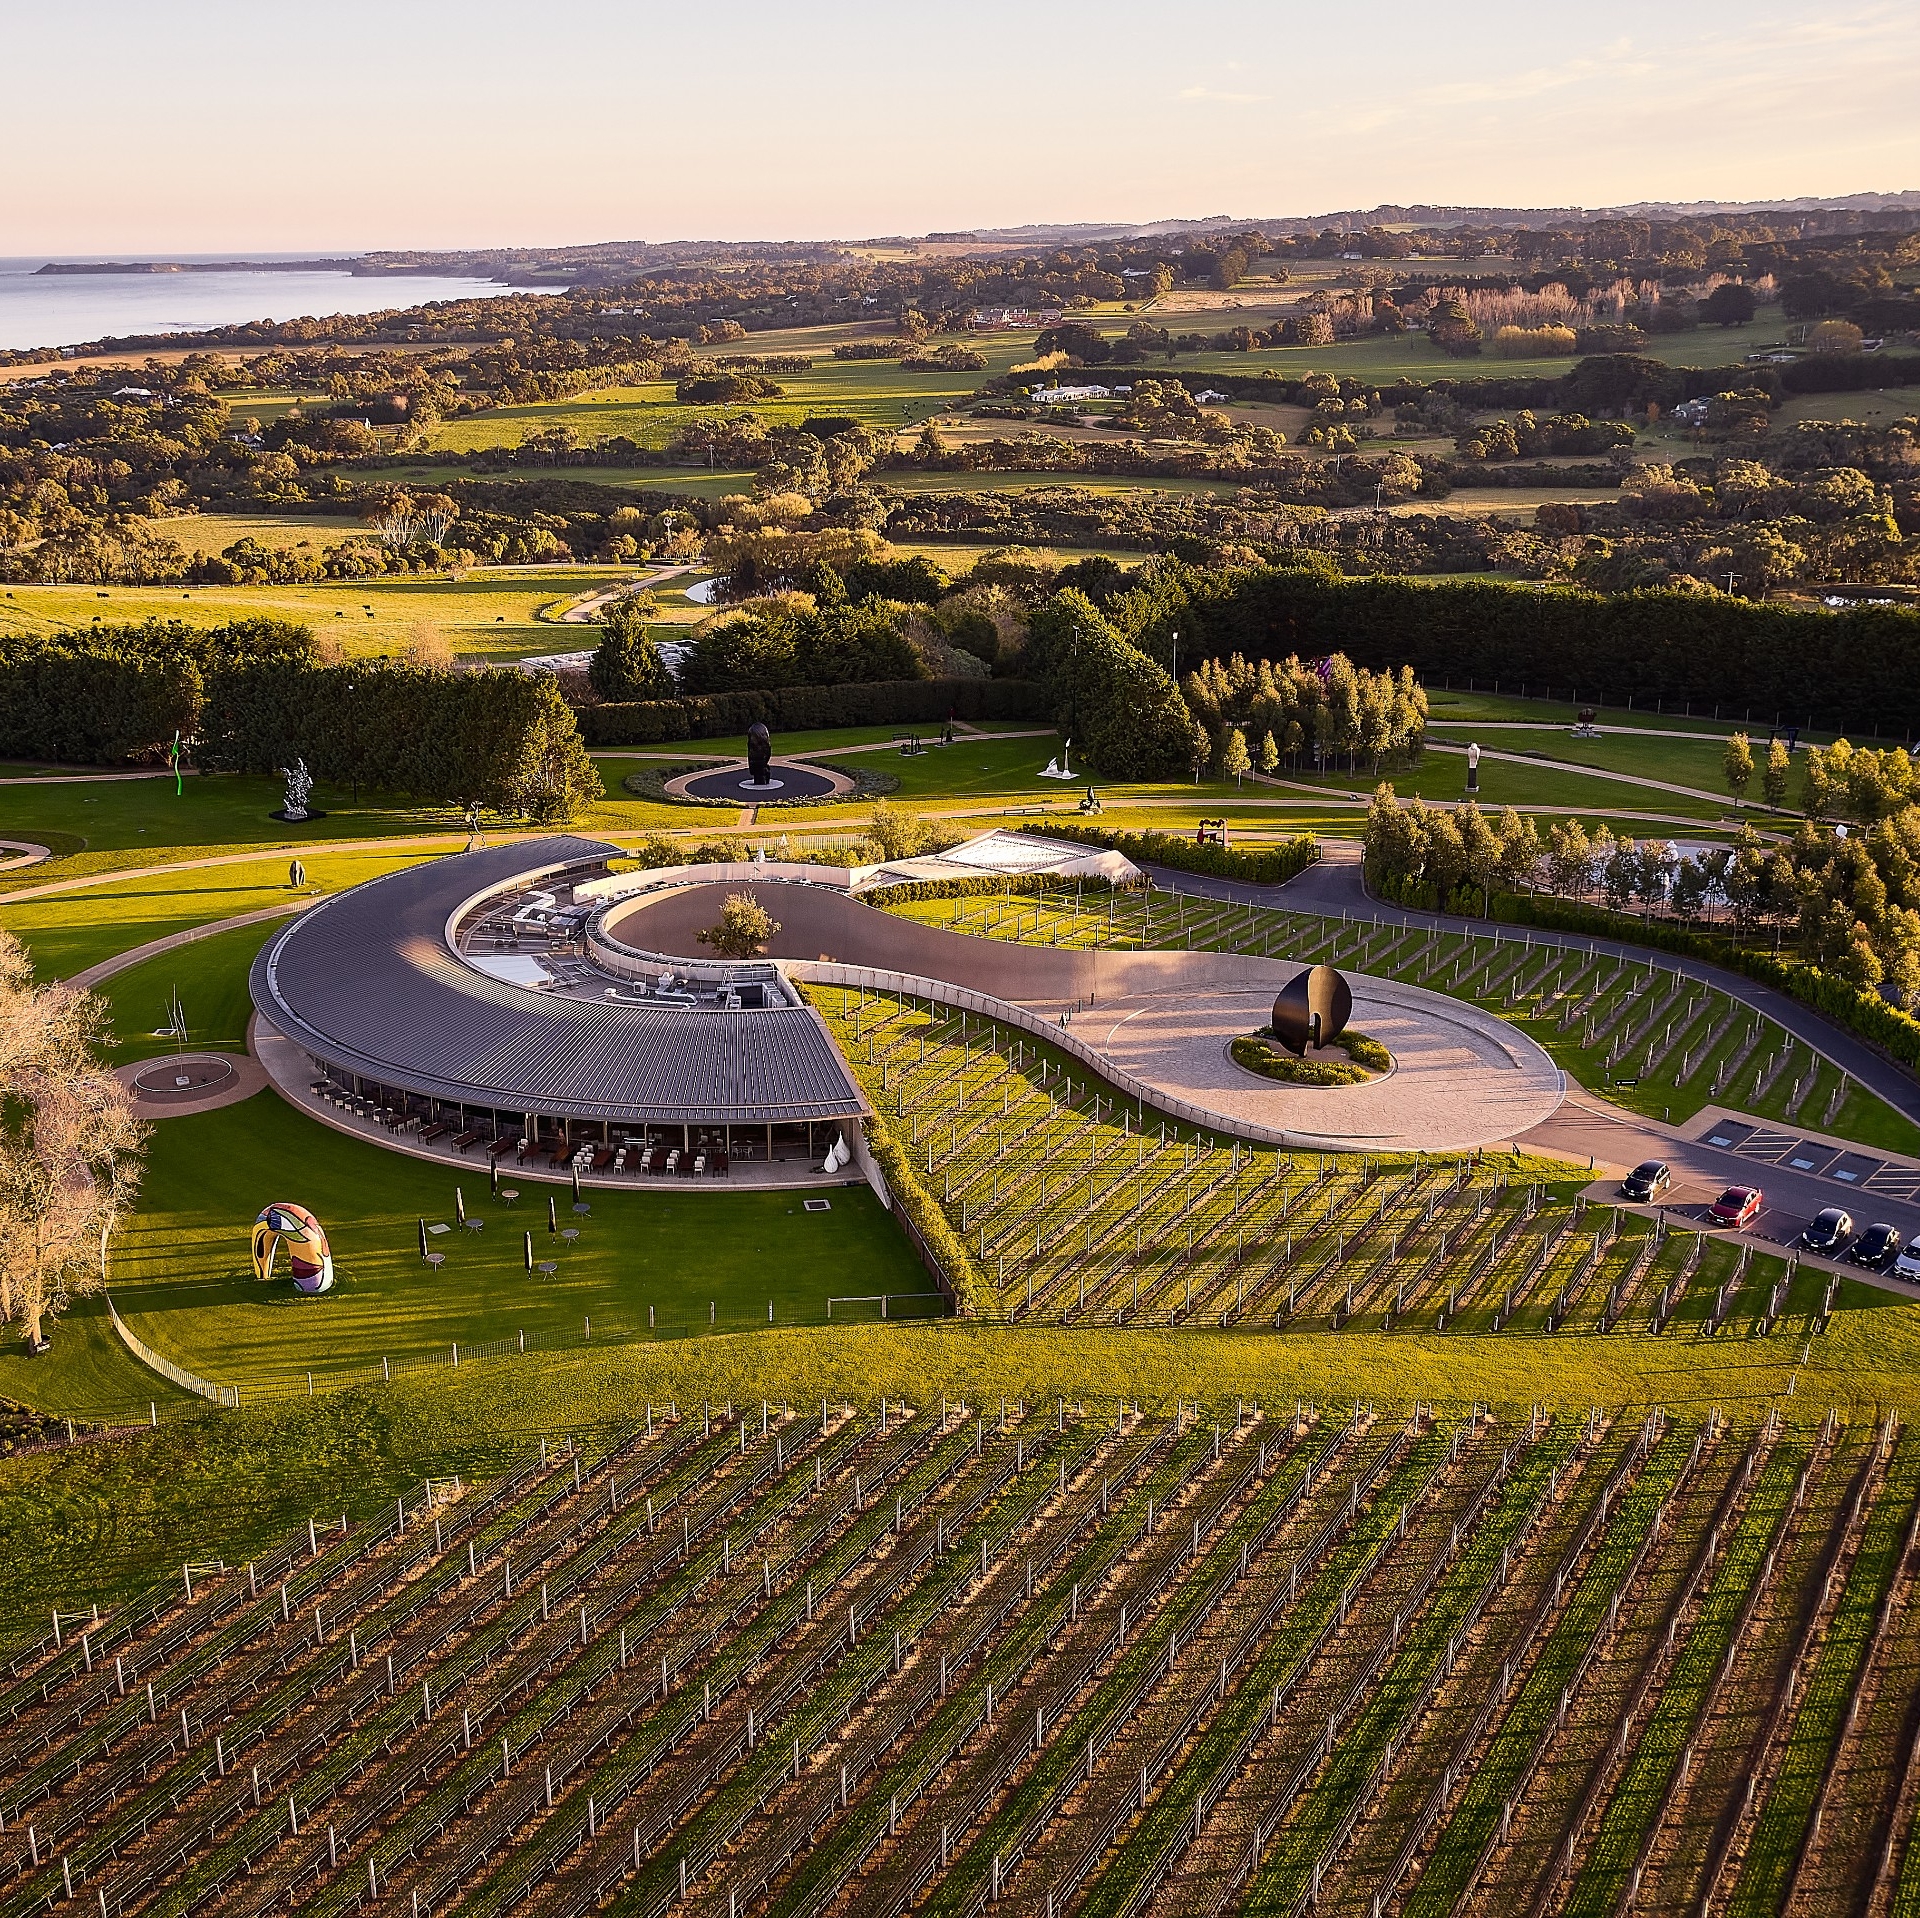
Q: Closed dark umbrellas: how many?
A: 6